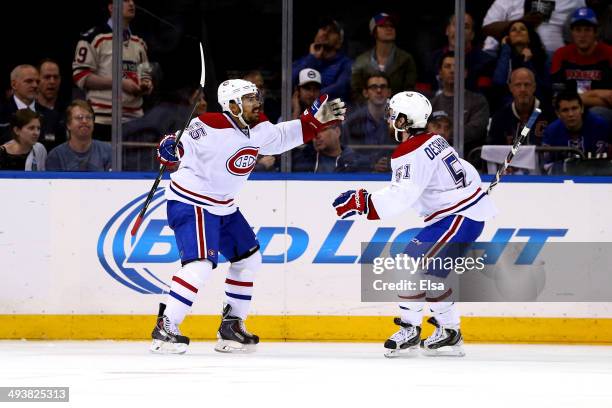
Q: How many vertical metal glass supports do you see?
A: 3